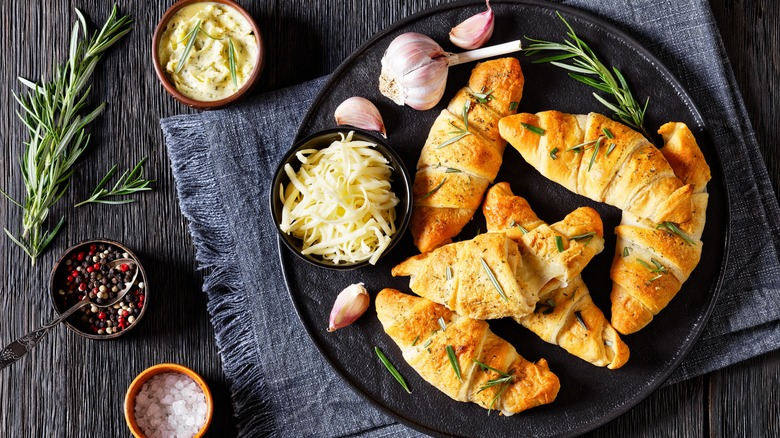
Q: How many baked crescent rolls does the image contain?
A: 6